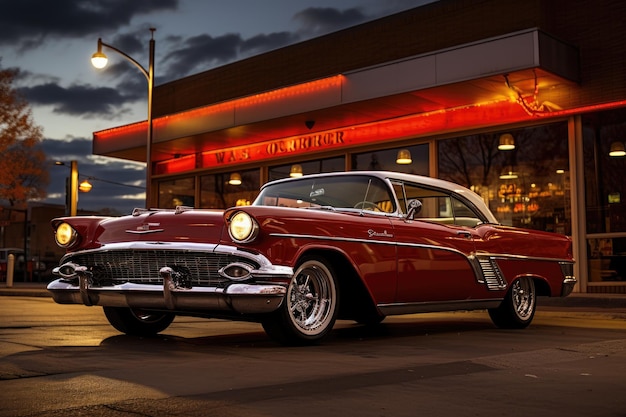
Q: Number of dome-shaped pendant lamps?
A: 5